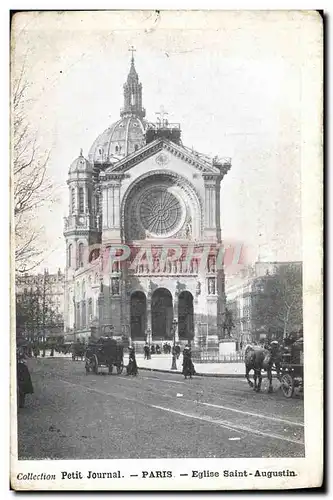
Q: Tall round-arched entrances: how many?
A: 3